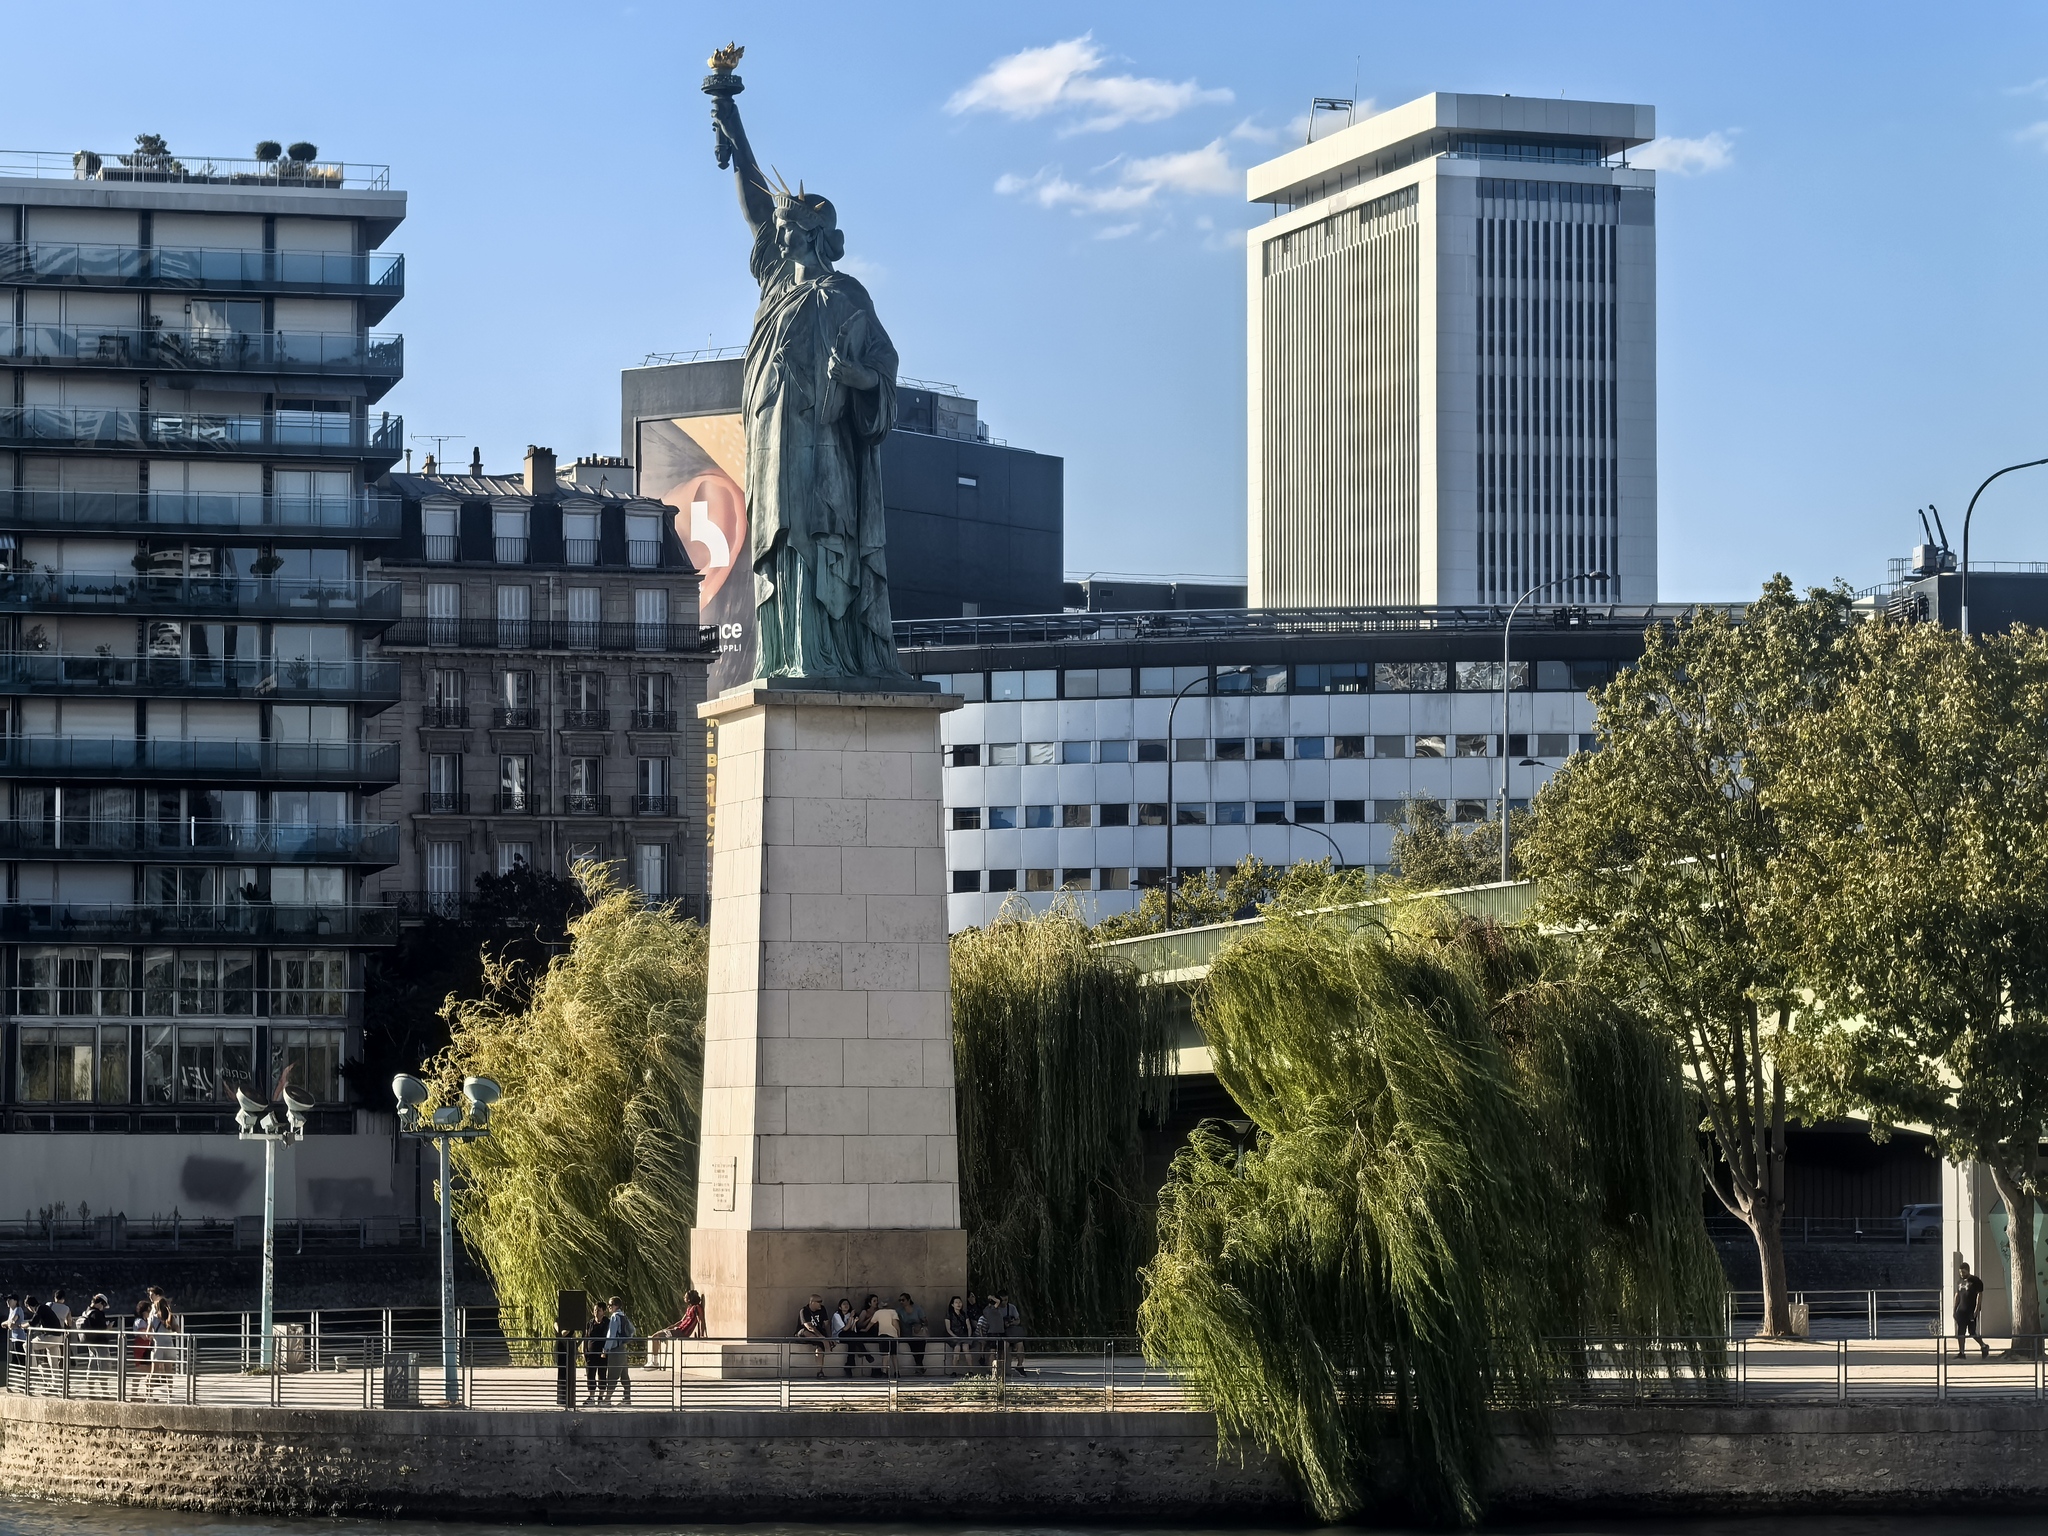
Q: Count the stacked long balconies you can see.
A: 9